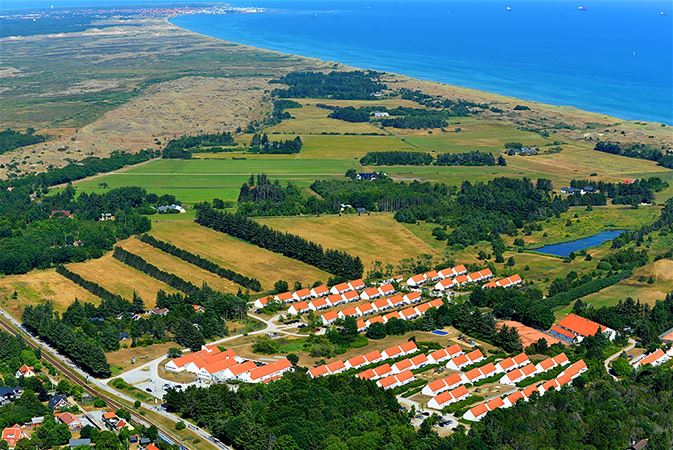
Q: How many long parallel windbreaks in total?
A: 4